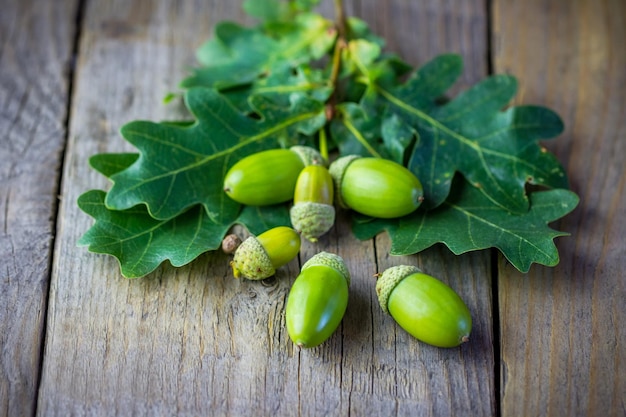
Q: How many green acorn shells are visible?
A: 6